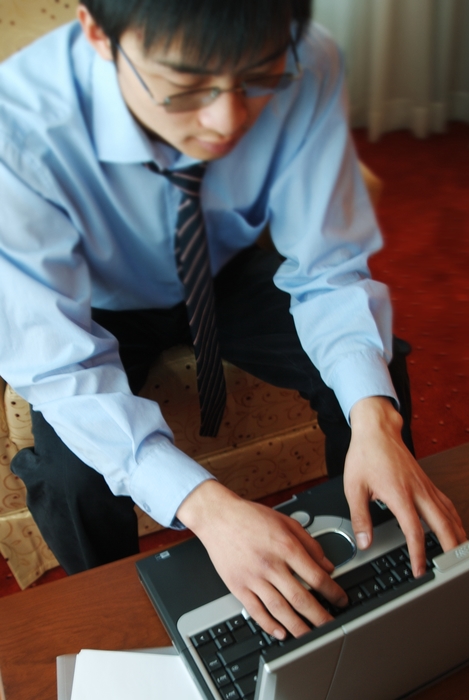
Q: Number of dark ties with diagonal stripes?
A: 1